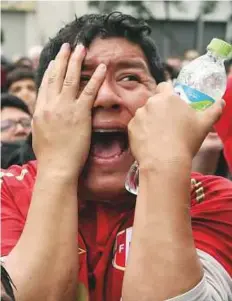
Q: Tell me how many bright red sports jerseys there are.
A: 1